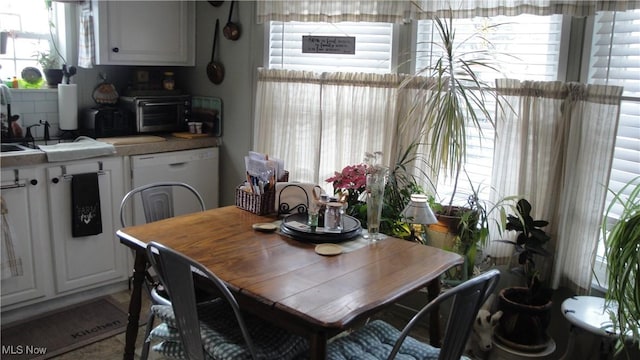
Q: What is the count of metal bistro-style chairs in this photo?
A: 3